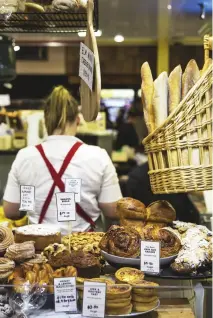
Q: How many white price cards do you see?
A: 7